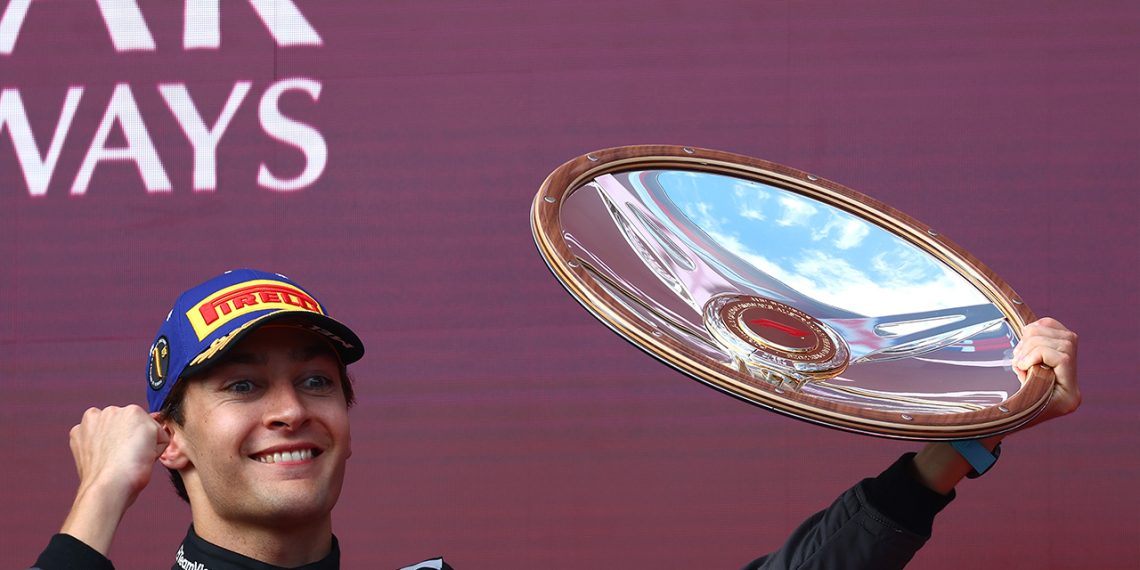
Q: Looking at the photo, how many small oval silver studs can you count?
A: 12